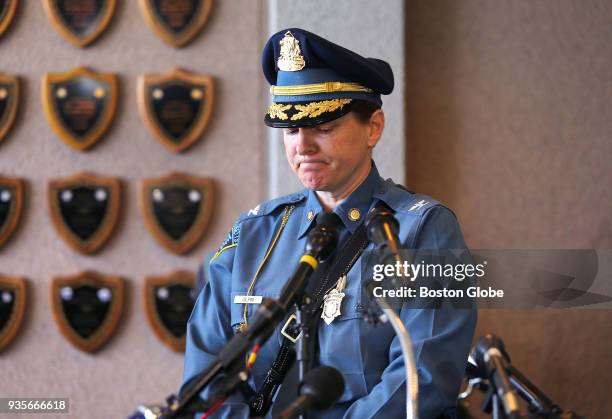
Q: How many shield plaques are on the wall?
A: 12